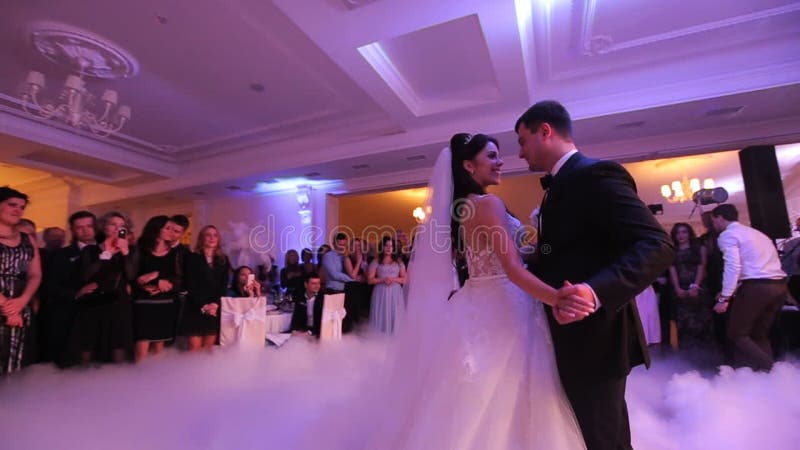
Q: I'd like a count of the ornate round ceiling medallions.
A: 1